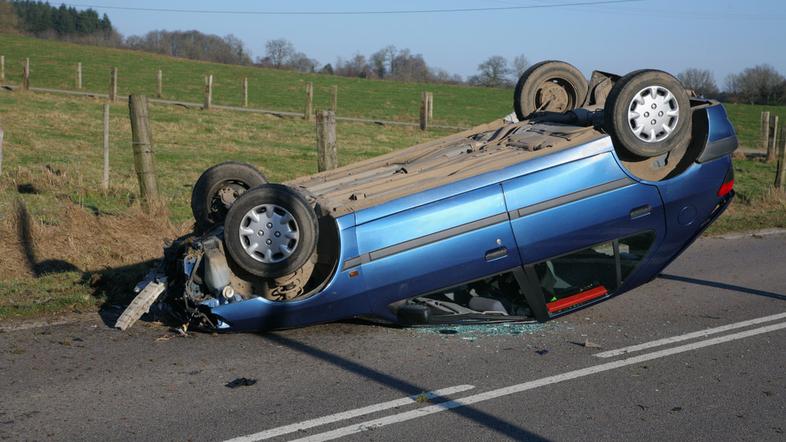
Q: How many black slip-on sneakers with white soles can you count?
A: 0